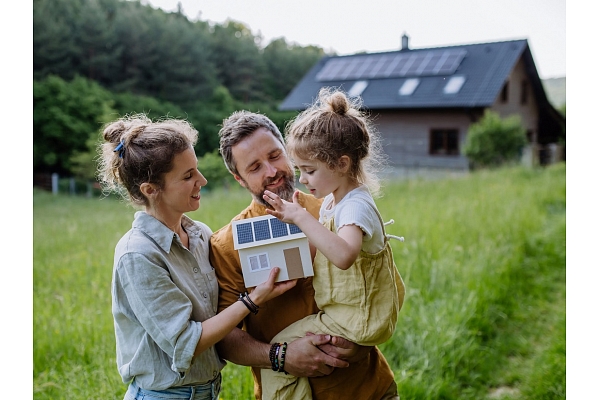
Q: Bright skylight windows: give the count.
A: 3